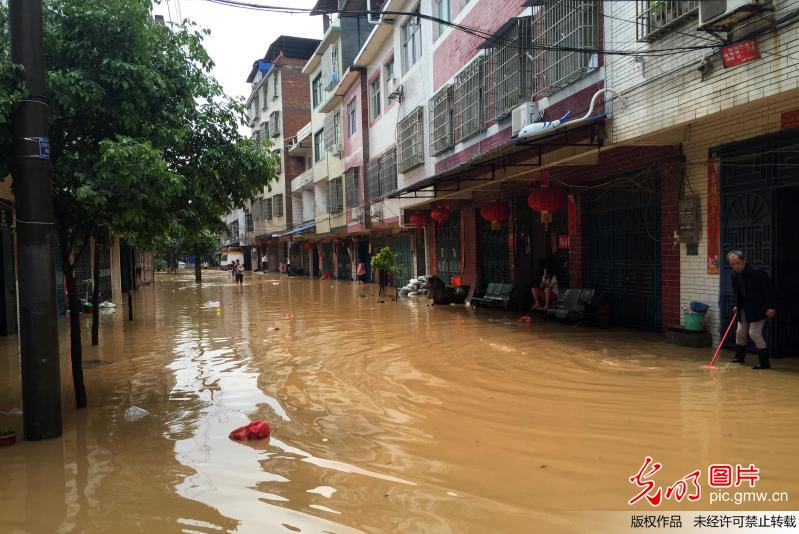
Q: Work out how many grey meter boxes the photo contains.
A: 1